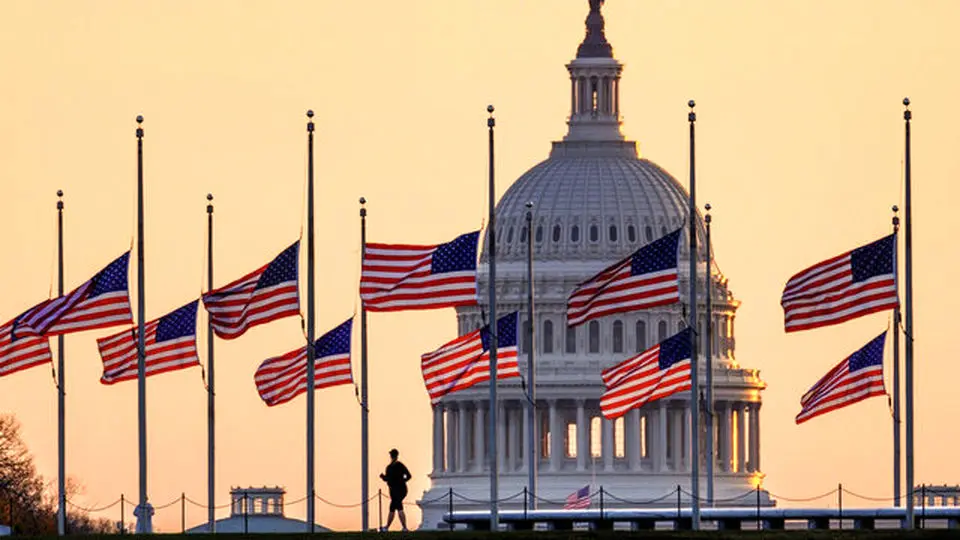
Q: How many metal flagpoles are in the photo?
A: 11